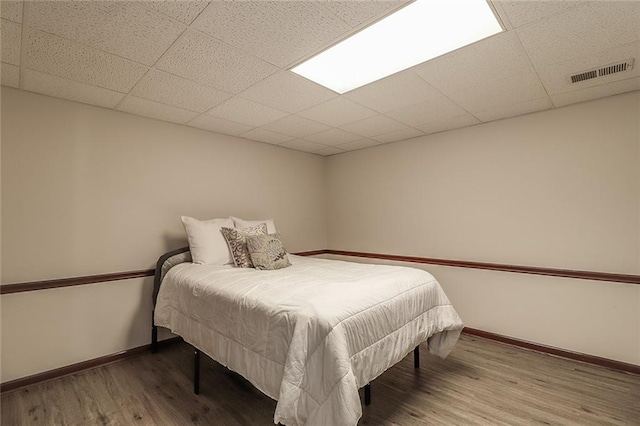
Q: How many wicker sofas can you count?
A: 0